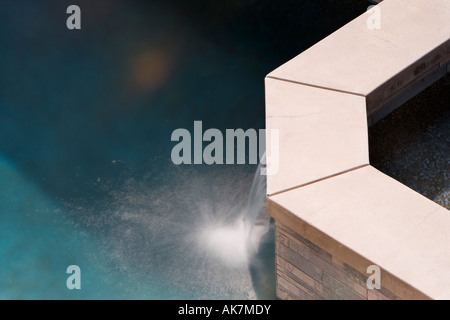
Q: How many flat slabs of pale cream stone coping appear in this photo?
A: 3